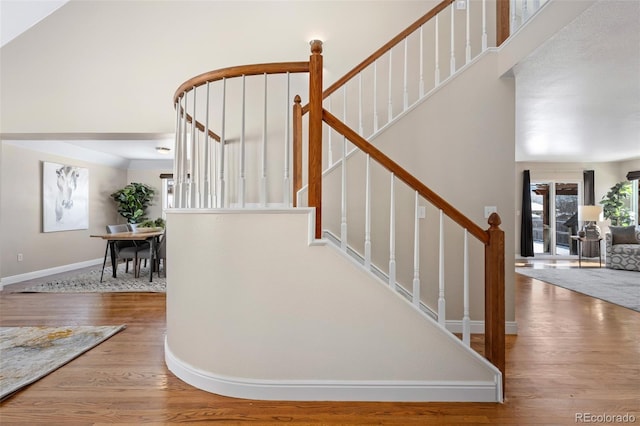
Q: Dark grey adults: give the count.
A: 0